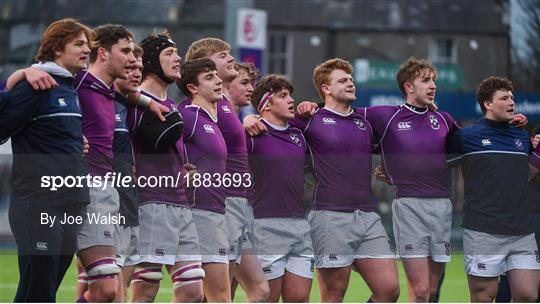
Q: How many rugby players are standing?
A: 11